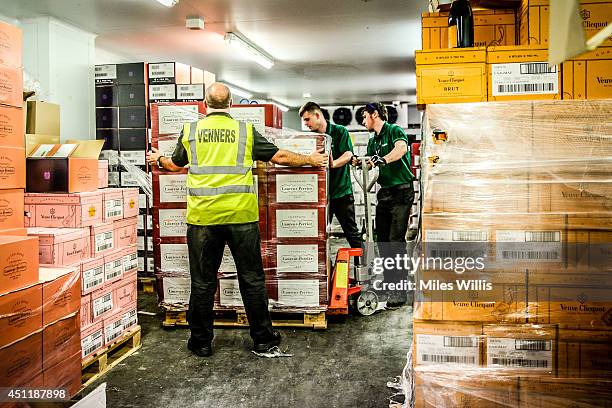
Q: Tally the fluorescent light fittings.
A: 4